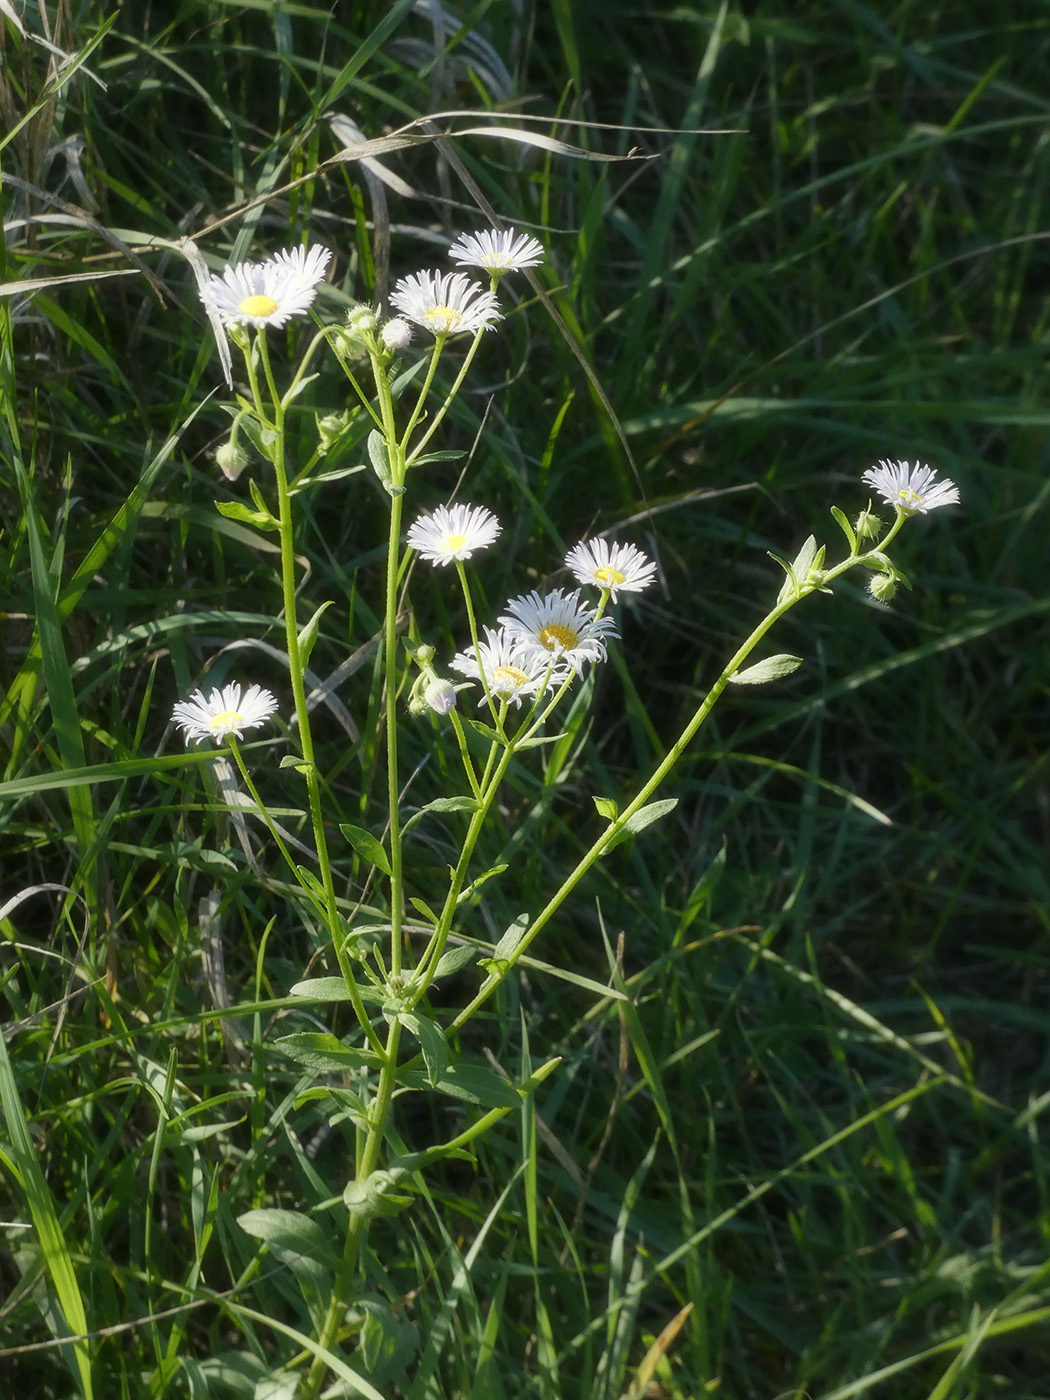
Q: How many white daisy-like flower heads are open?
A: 10